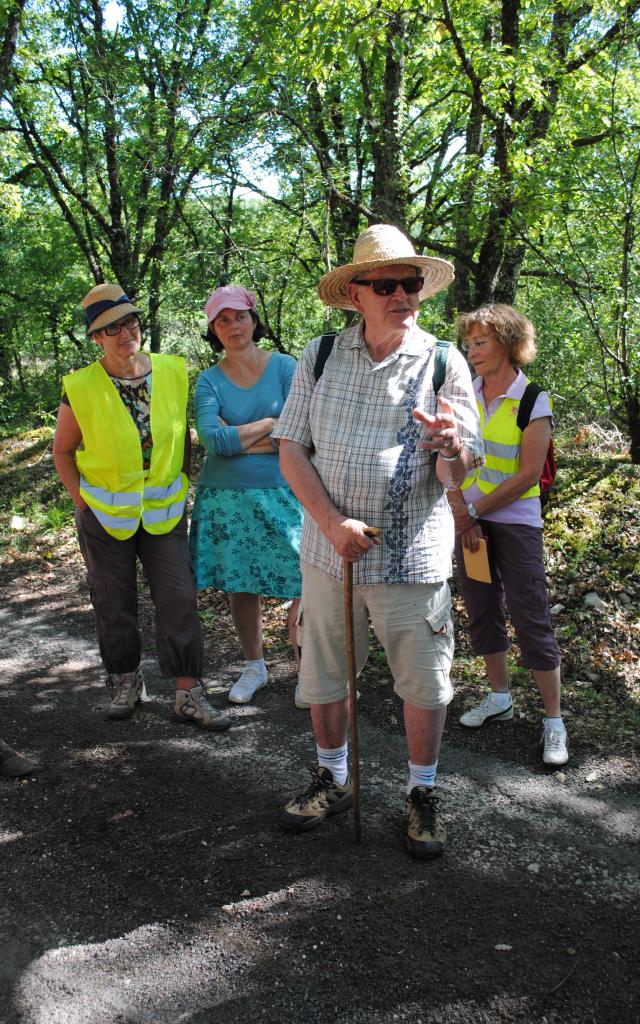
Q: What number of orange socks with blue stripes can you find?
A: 0